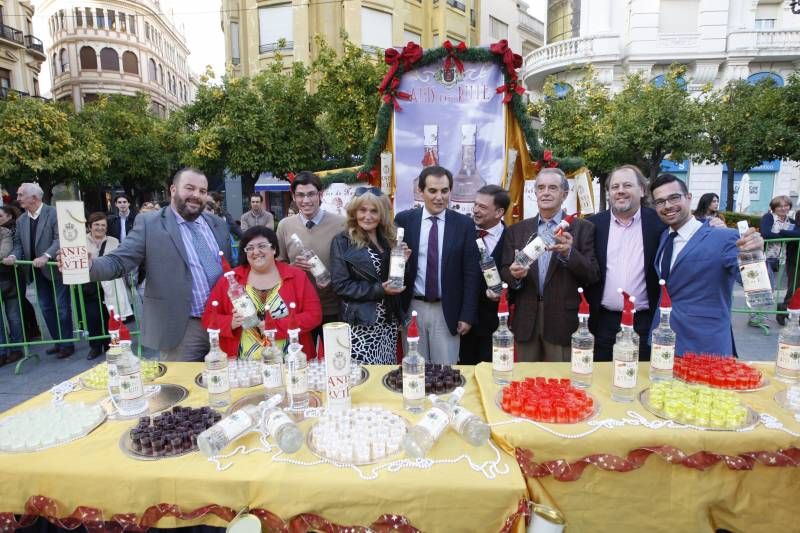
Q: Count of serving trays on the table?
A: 13